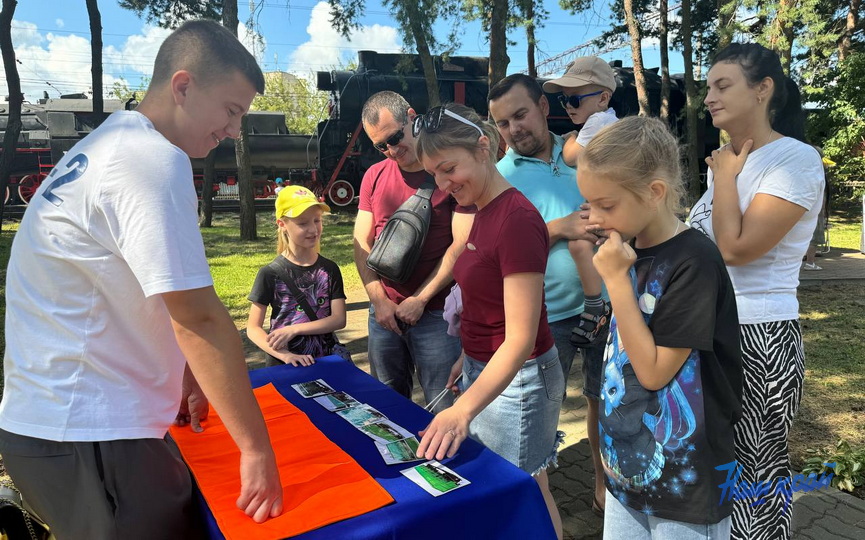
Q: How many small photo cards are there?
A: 6